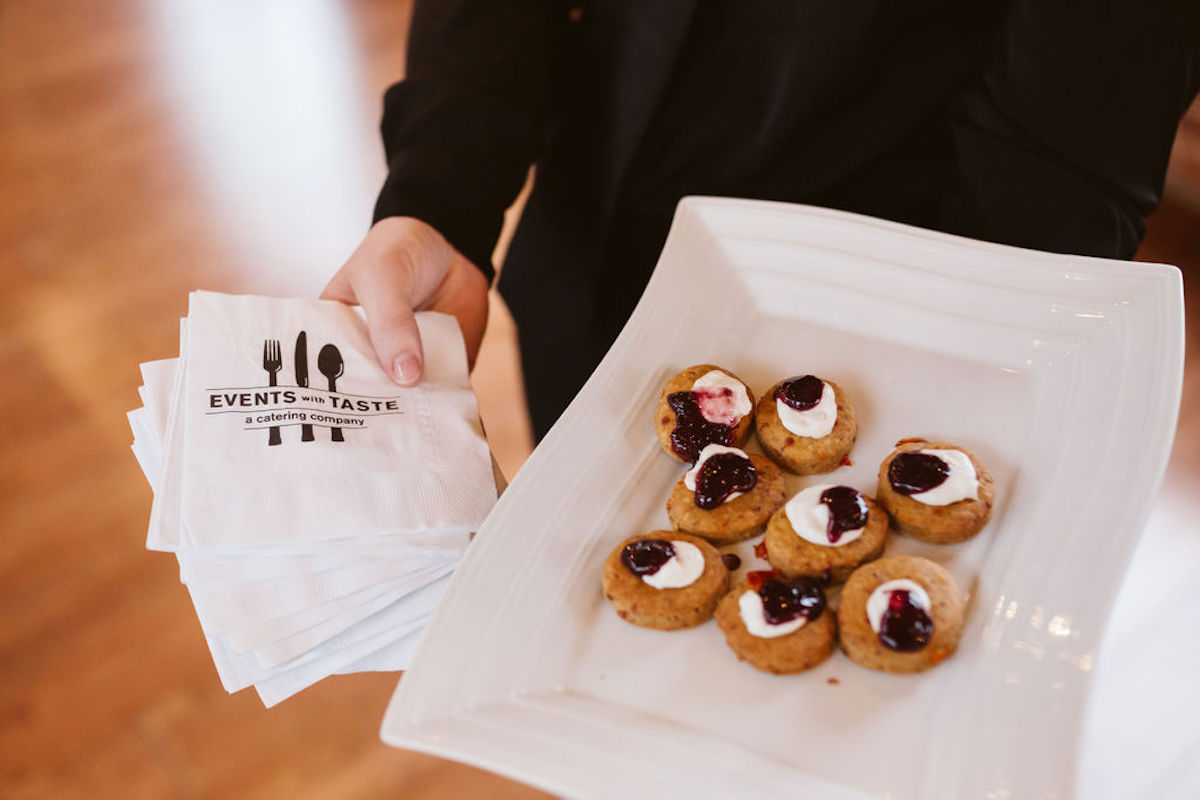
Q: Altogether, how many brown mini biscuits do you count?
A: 8